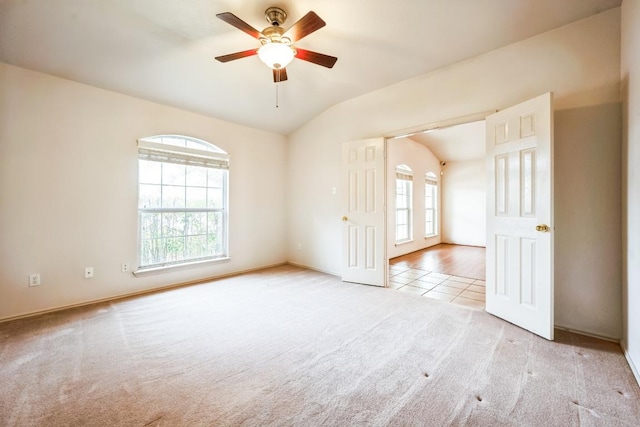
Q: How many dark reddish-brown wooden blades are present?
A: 5